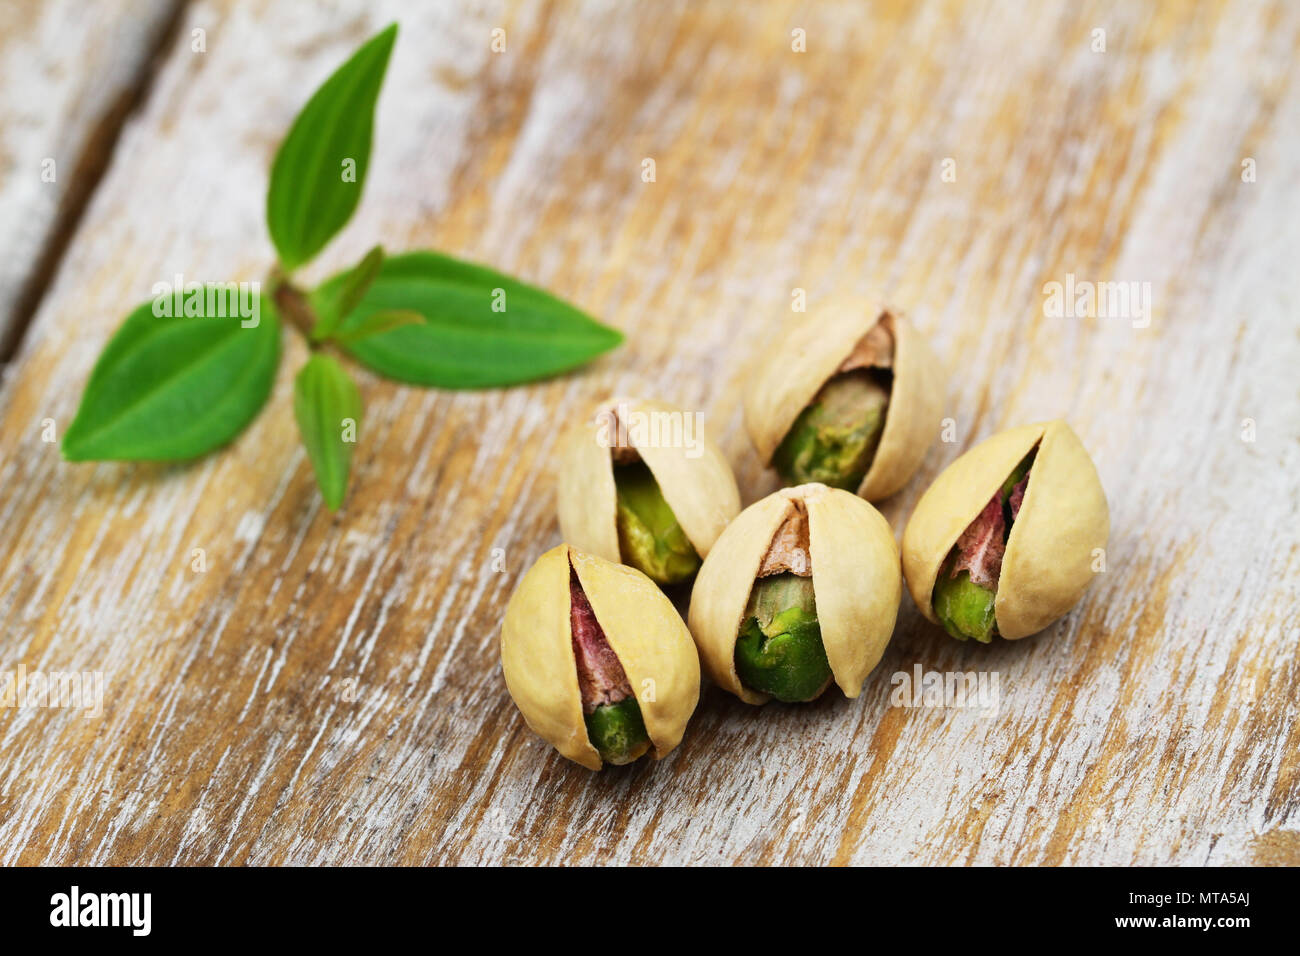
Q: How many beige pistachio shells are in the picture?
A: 5